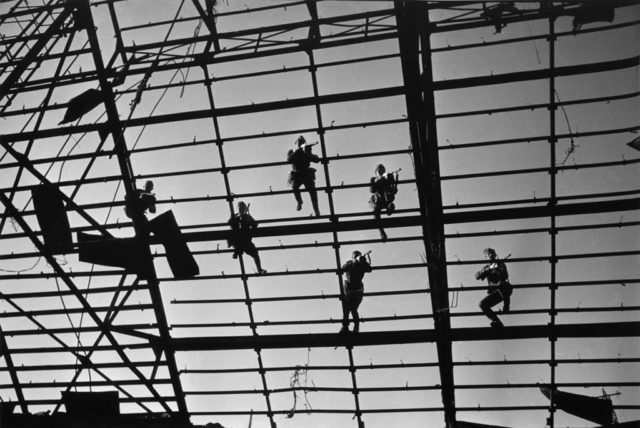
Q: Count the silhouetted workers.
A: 6